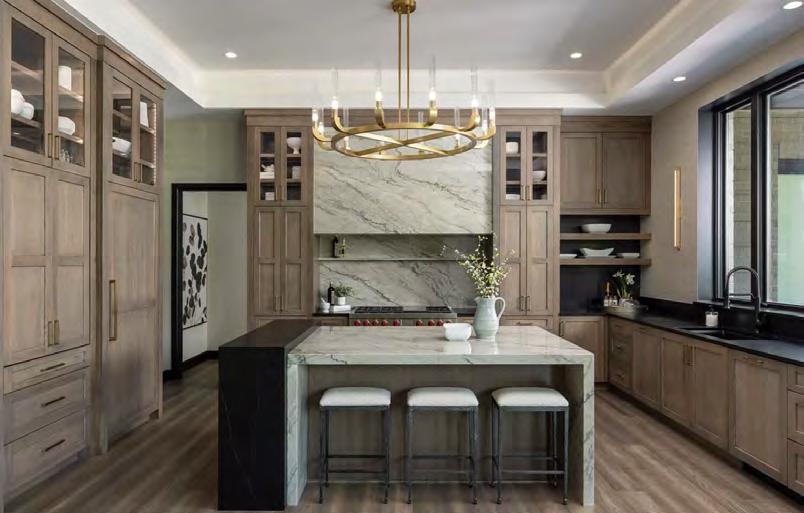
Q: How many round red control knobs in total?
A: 9